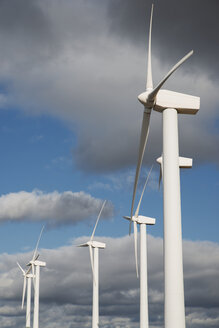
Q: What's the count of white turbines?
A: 6